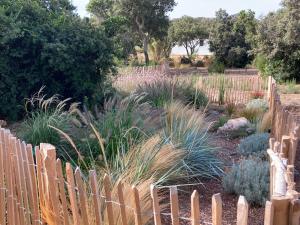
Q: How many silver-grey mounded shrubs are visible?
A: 3